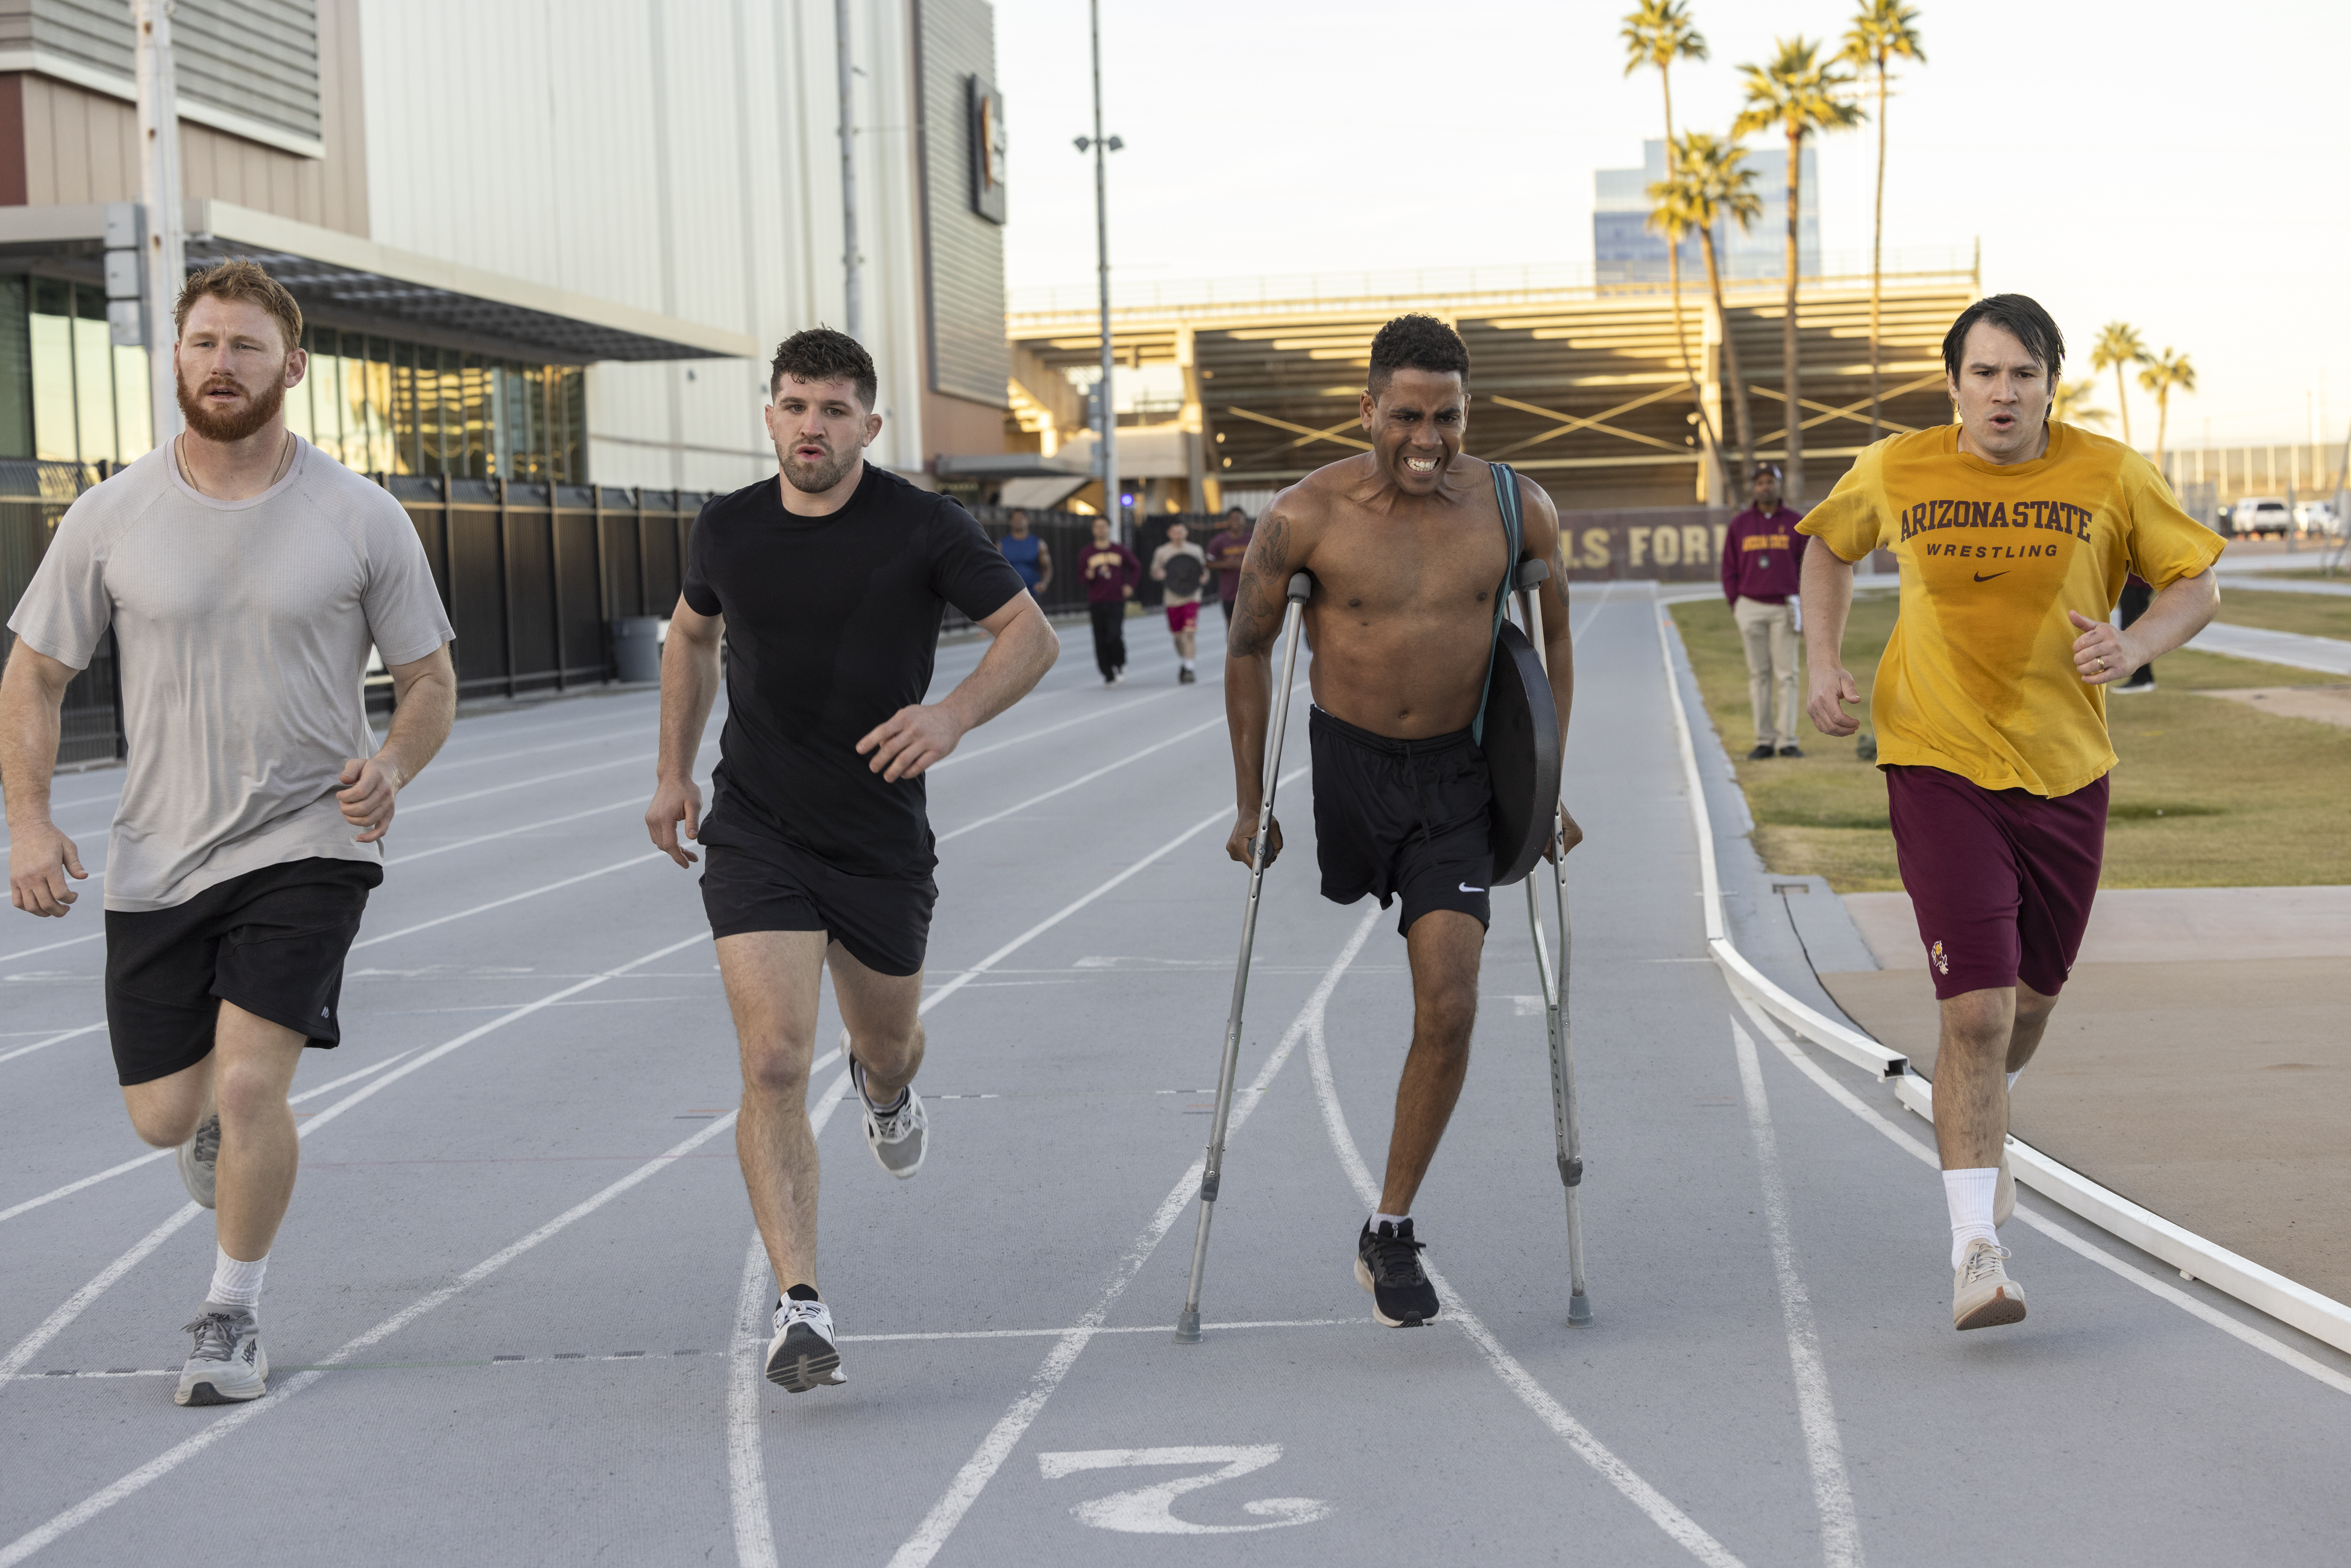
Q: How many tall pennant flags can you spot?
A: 0